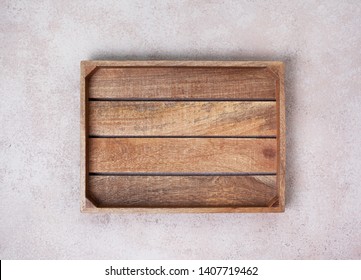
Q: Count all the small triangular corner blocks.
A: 4